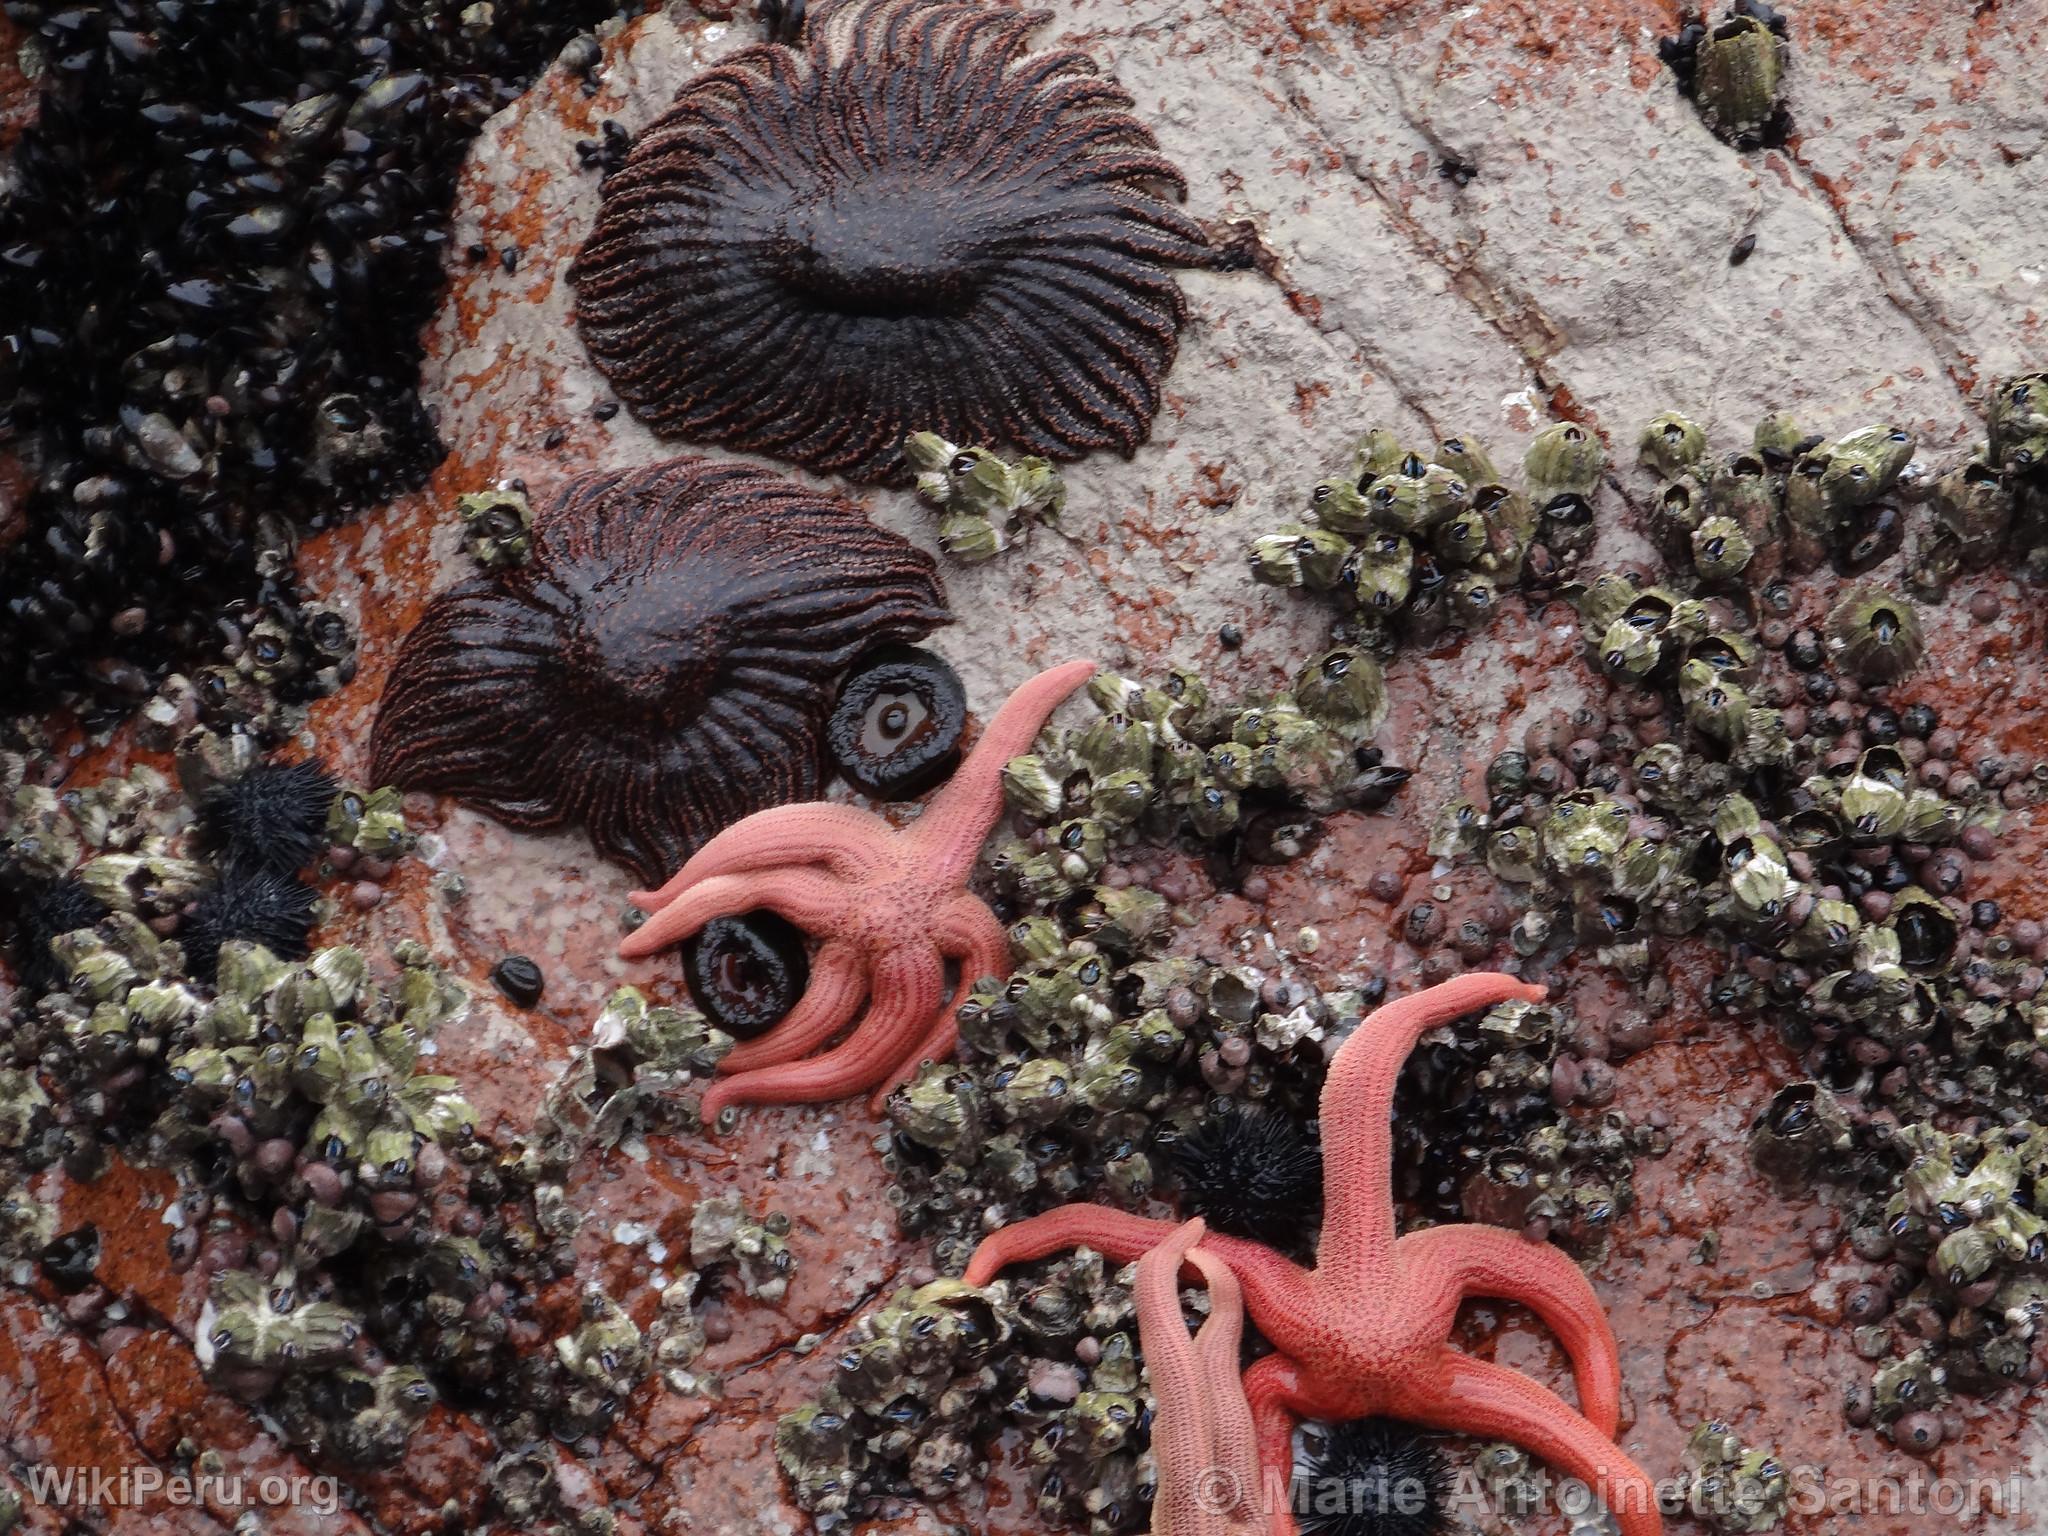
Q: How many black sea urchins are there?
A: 5